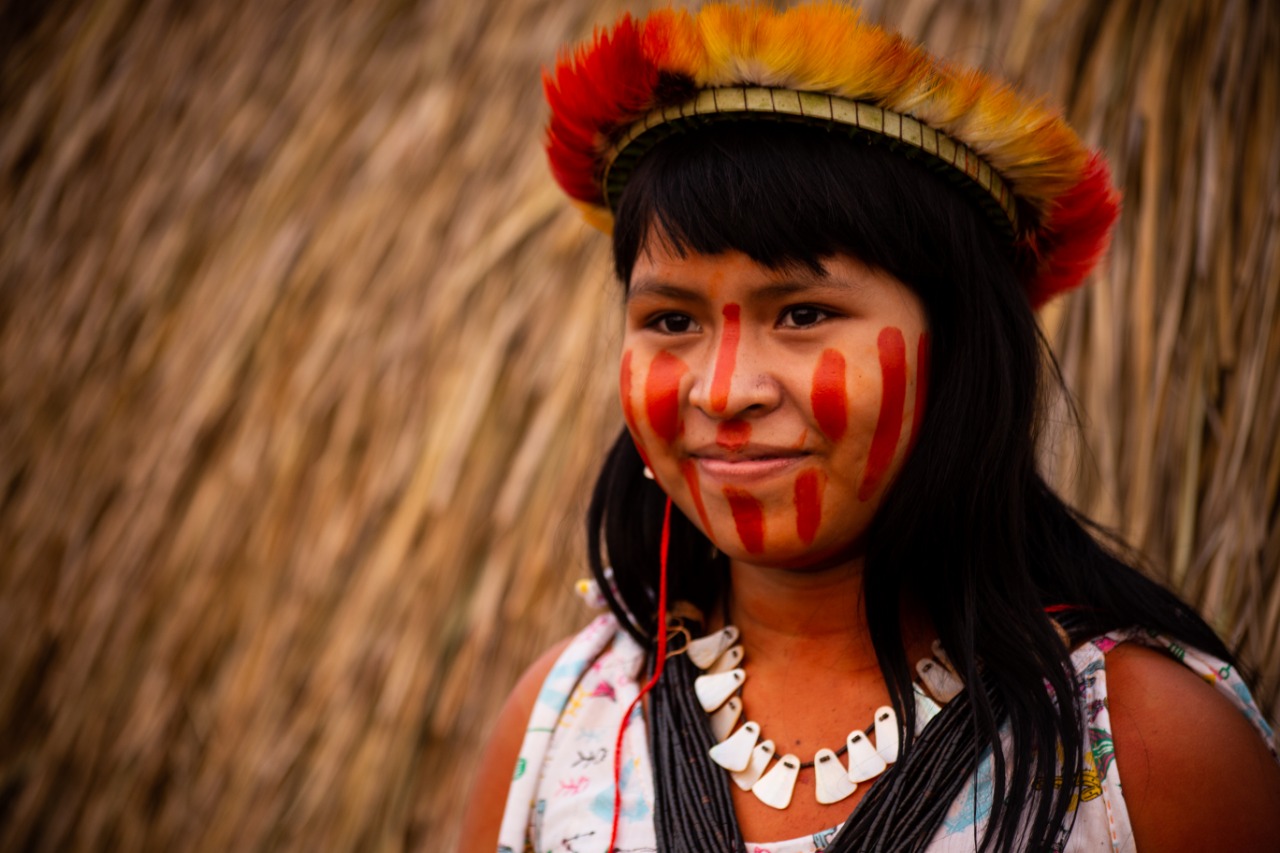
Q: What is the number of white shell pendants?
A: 13